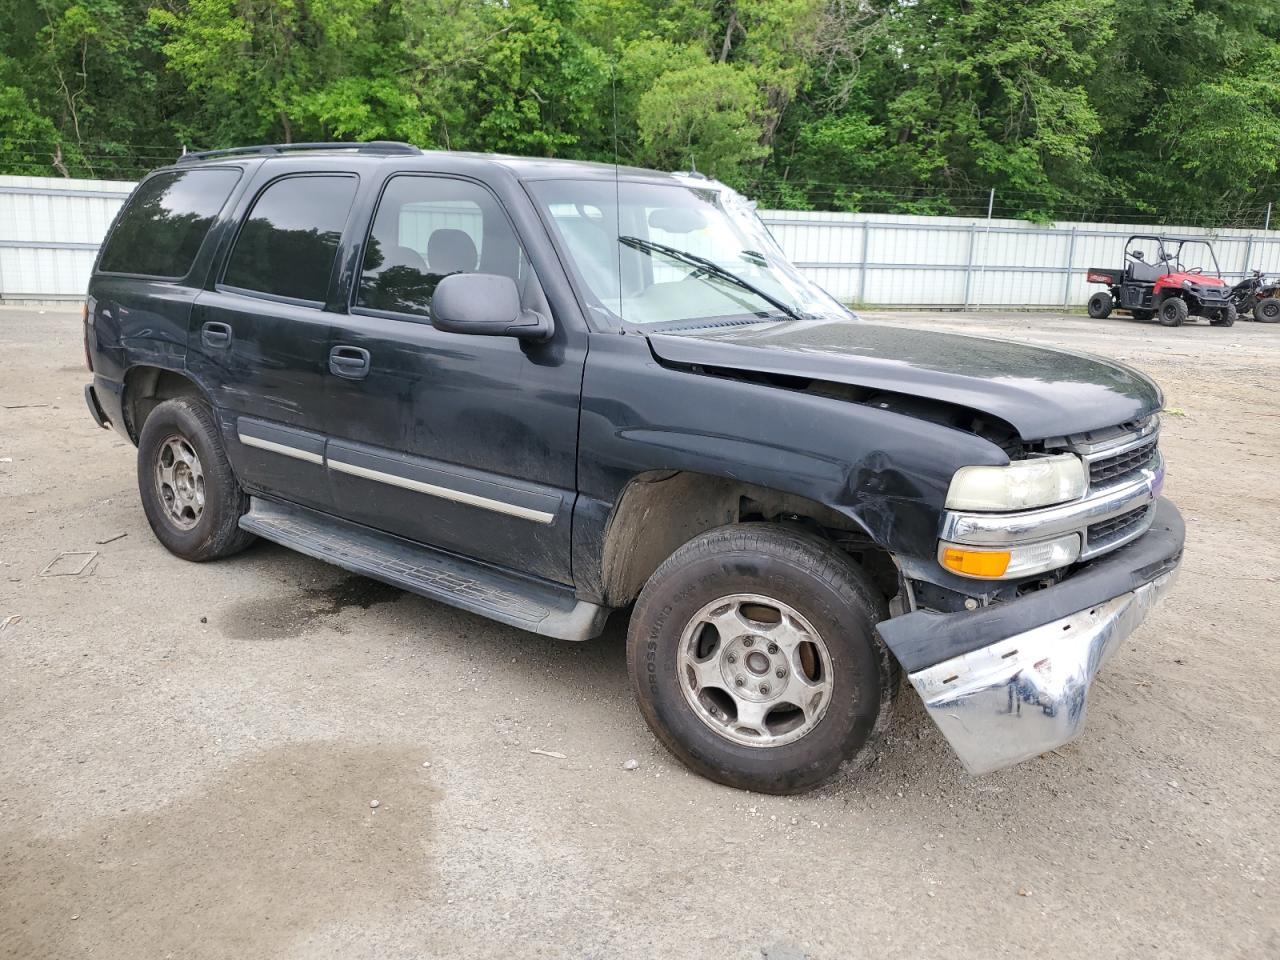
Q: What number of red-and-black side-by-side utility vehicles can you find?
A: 1